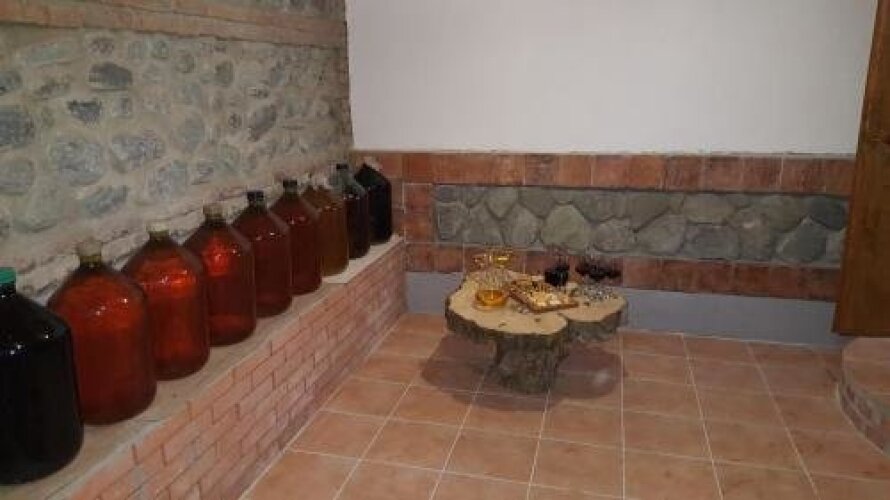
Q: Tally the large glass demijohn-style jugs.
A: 9